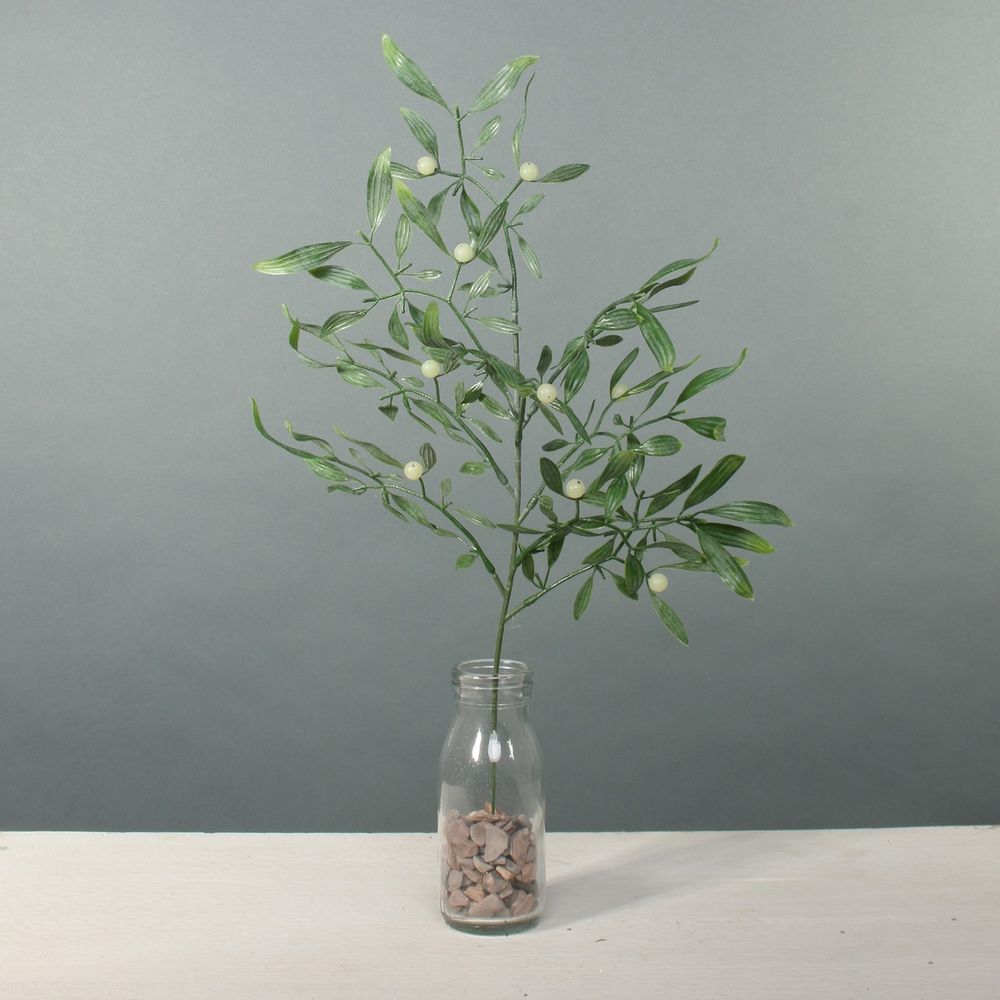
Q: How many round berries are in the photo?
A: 9